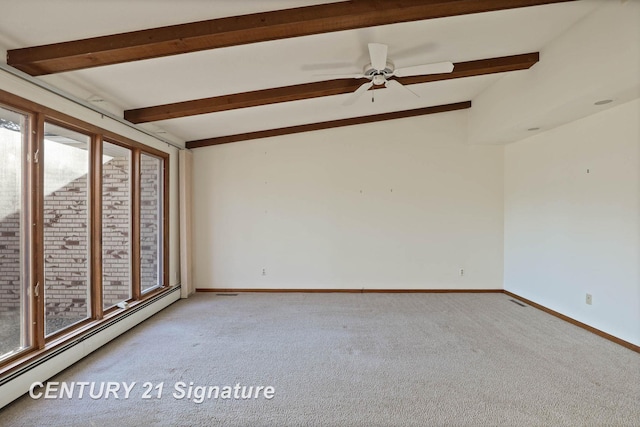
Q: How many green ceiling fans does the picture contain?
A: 0